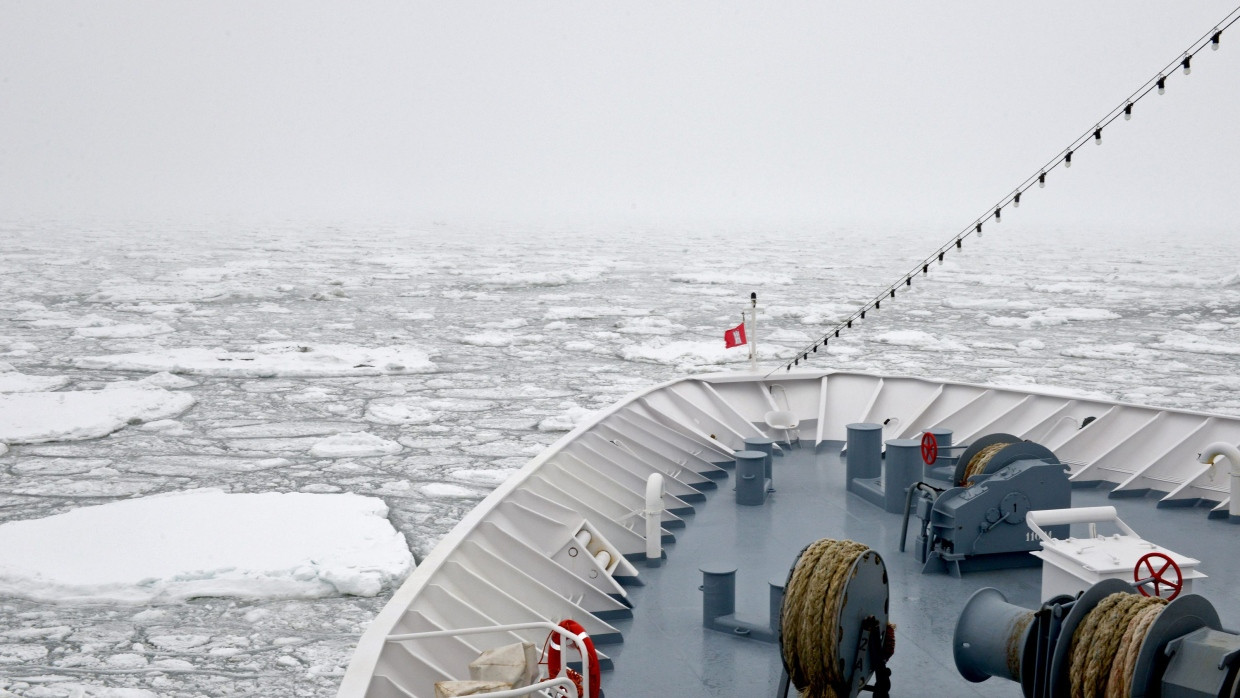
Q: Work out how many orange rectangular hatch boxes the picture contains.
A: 0